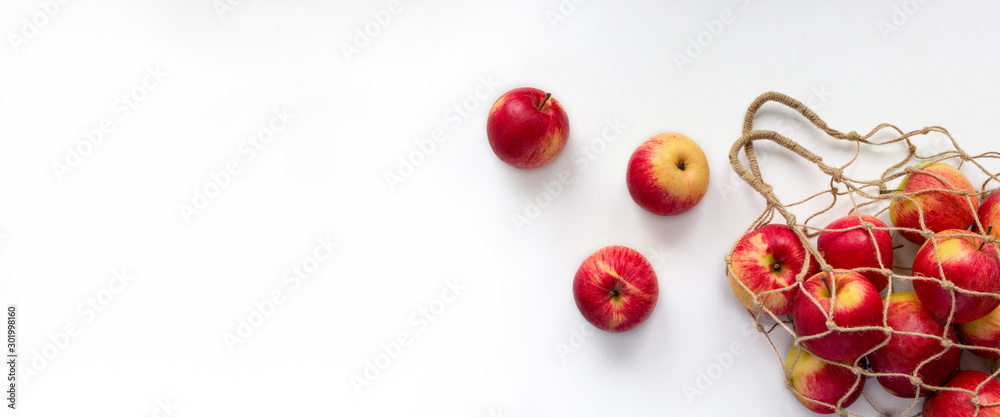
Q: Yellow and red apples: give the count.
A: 13